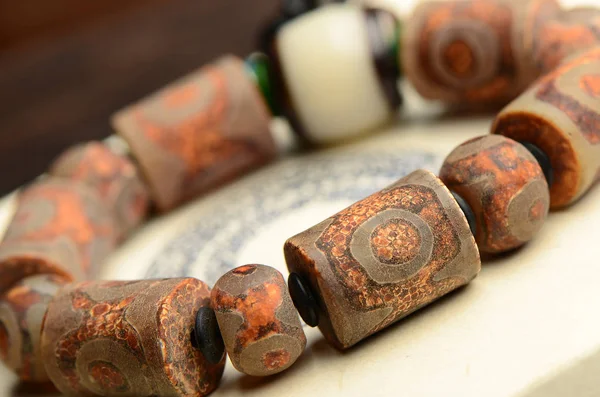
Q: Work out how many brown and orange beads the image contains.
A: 11